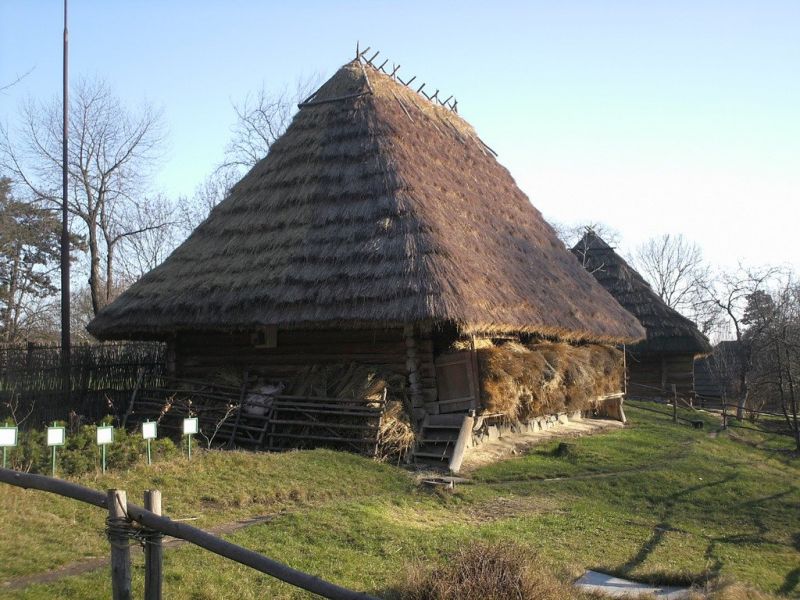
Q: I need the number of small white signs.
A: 5